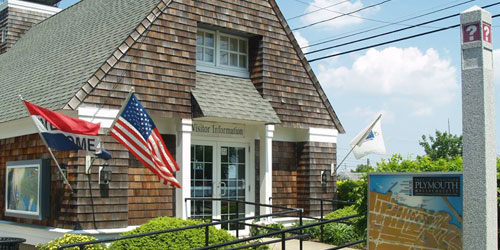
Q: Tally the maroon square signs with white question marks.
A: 2